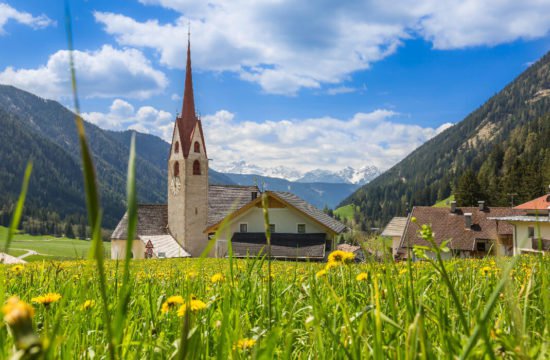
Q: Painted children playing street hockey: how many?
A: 0